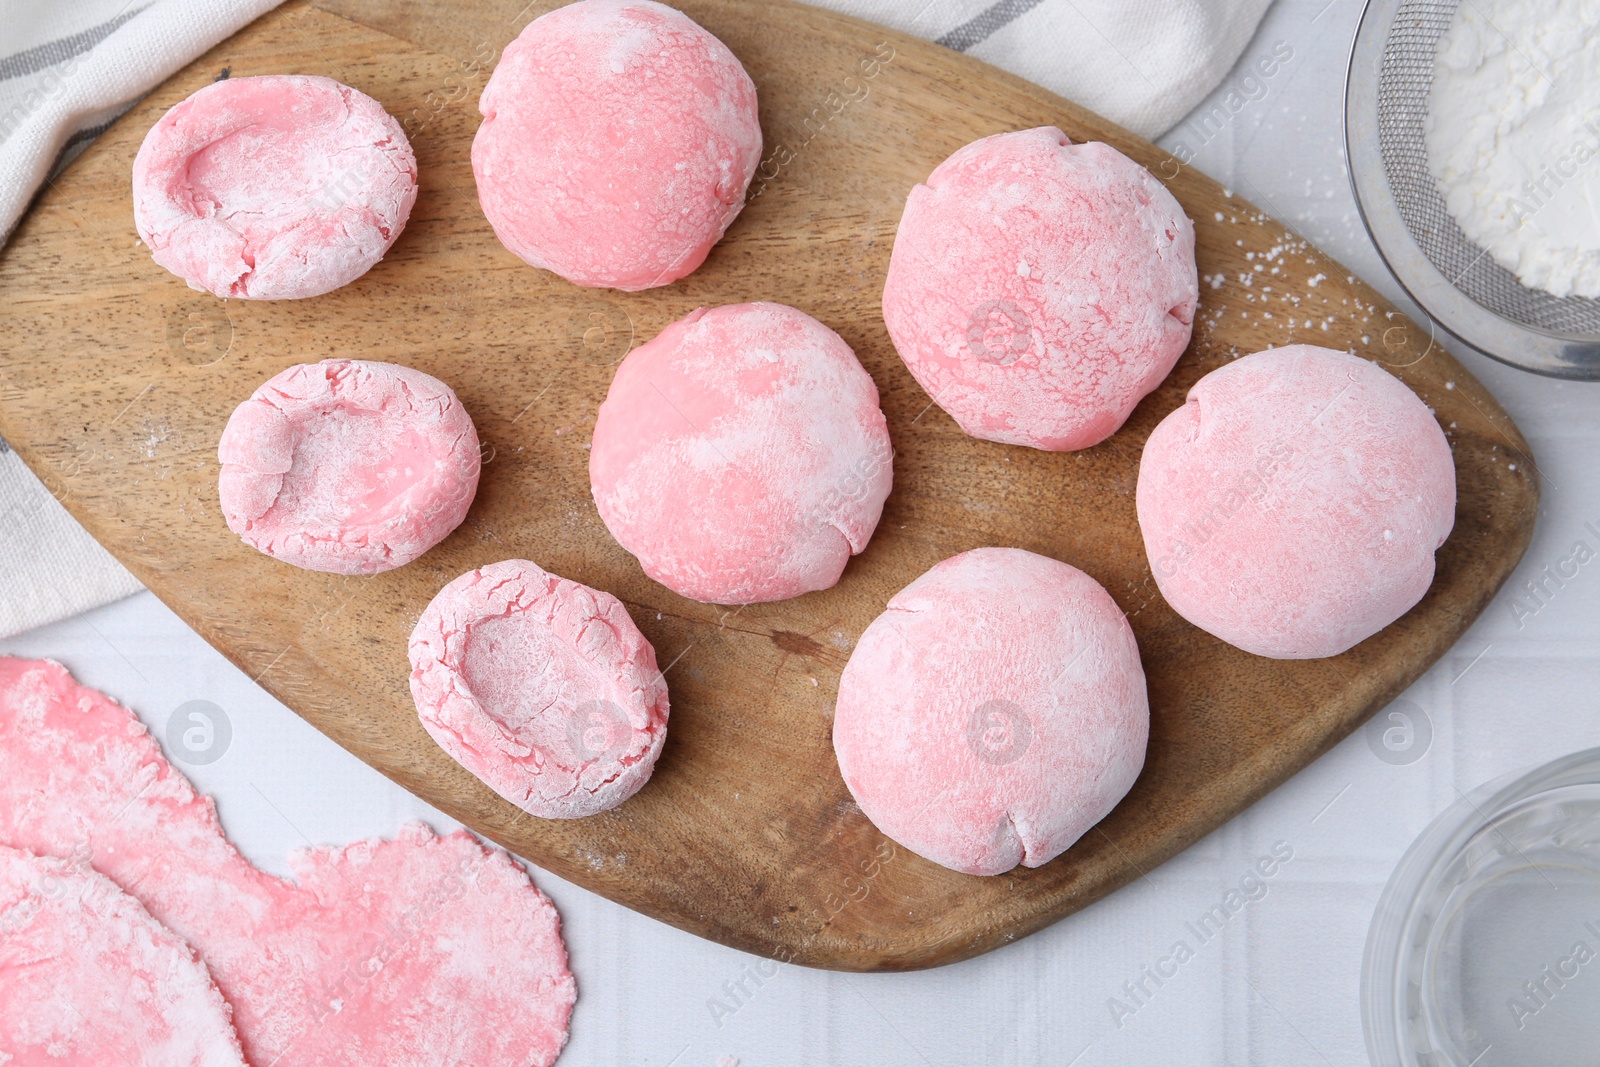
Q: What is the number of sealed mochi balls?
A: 5